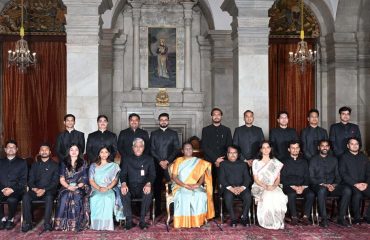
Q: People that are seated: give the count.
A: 11